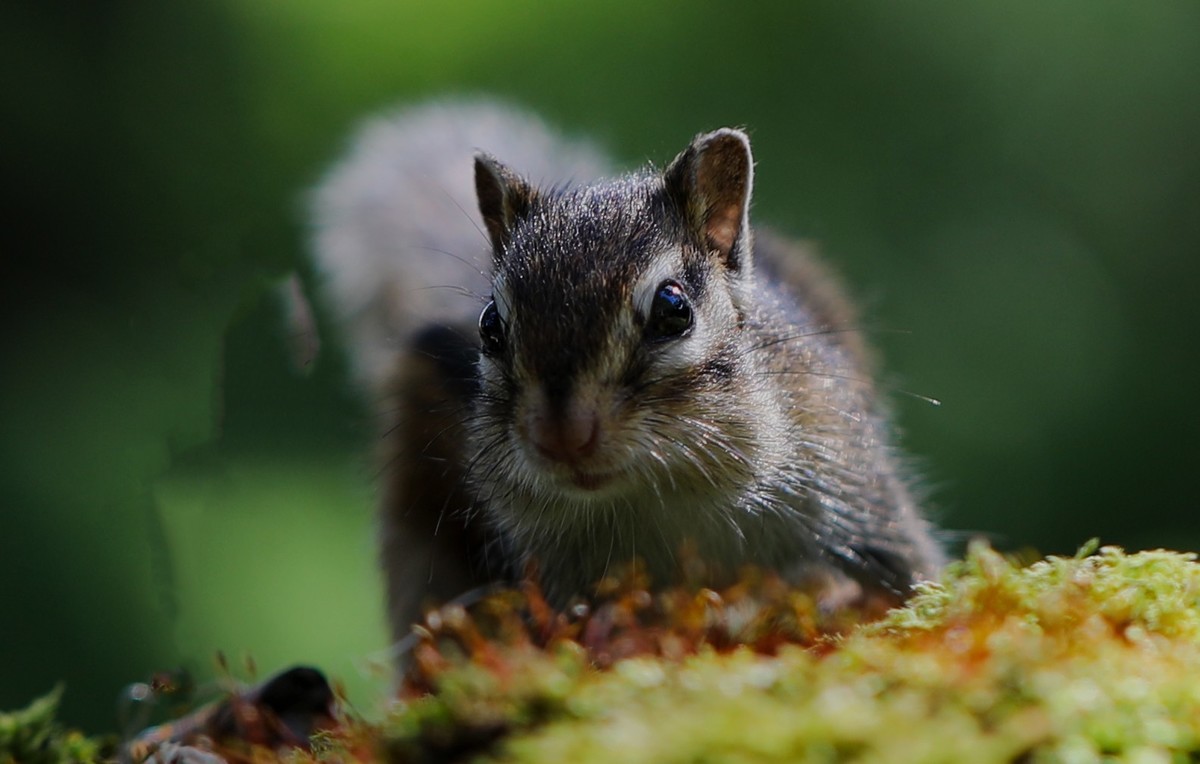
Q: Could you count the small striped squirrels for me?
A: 1